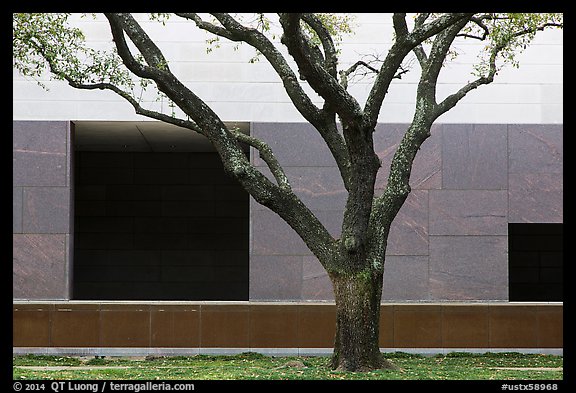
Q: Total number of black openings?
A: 2